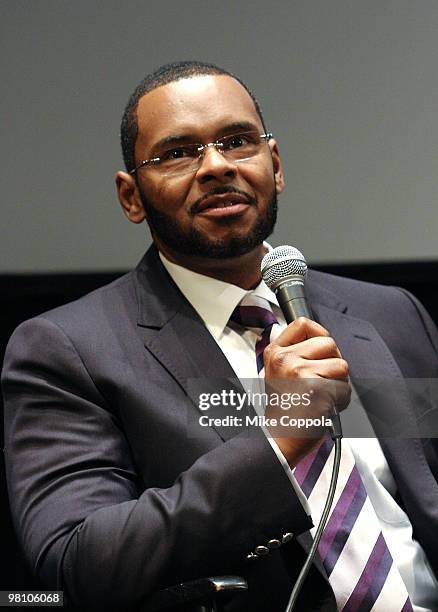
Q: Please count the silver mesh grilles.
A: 1